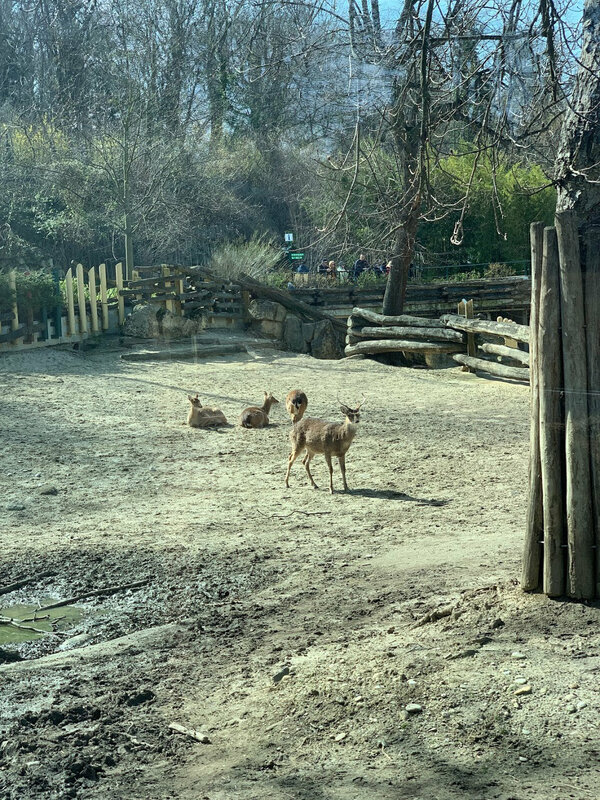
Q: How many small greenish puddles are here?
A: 1